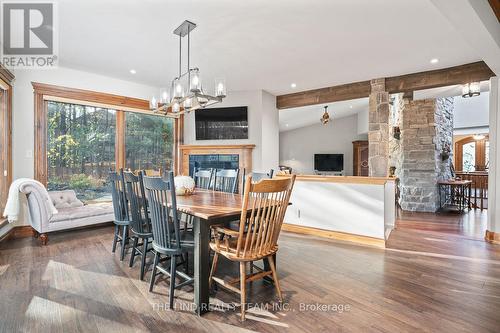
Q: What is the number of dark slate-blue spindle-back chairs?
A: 6